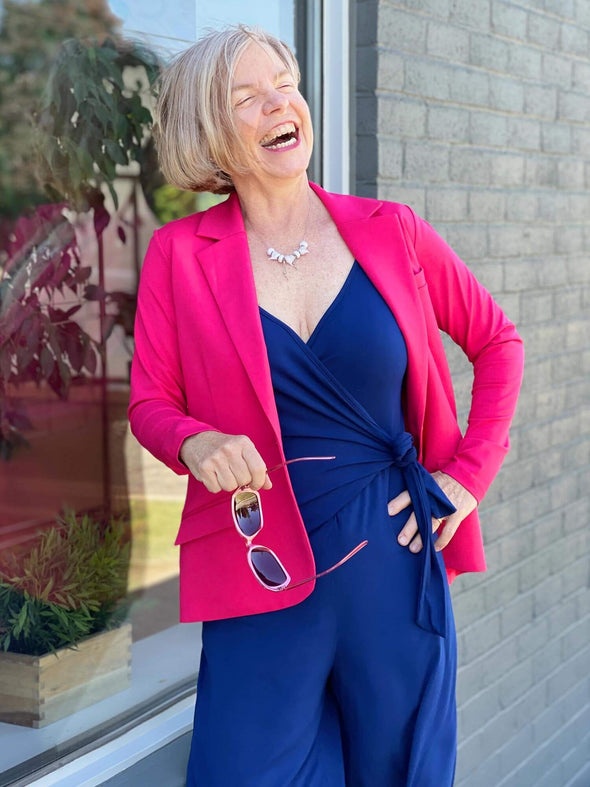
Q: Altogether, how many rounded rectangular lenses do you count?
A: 2